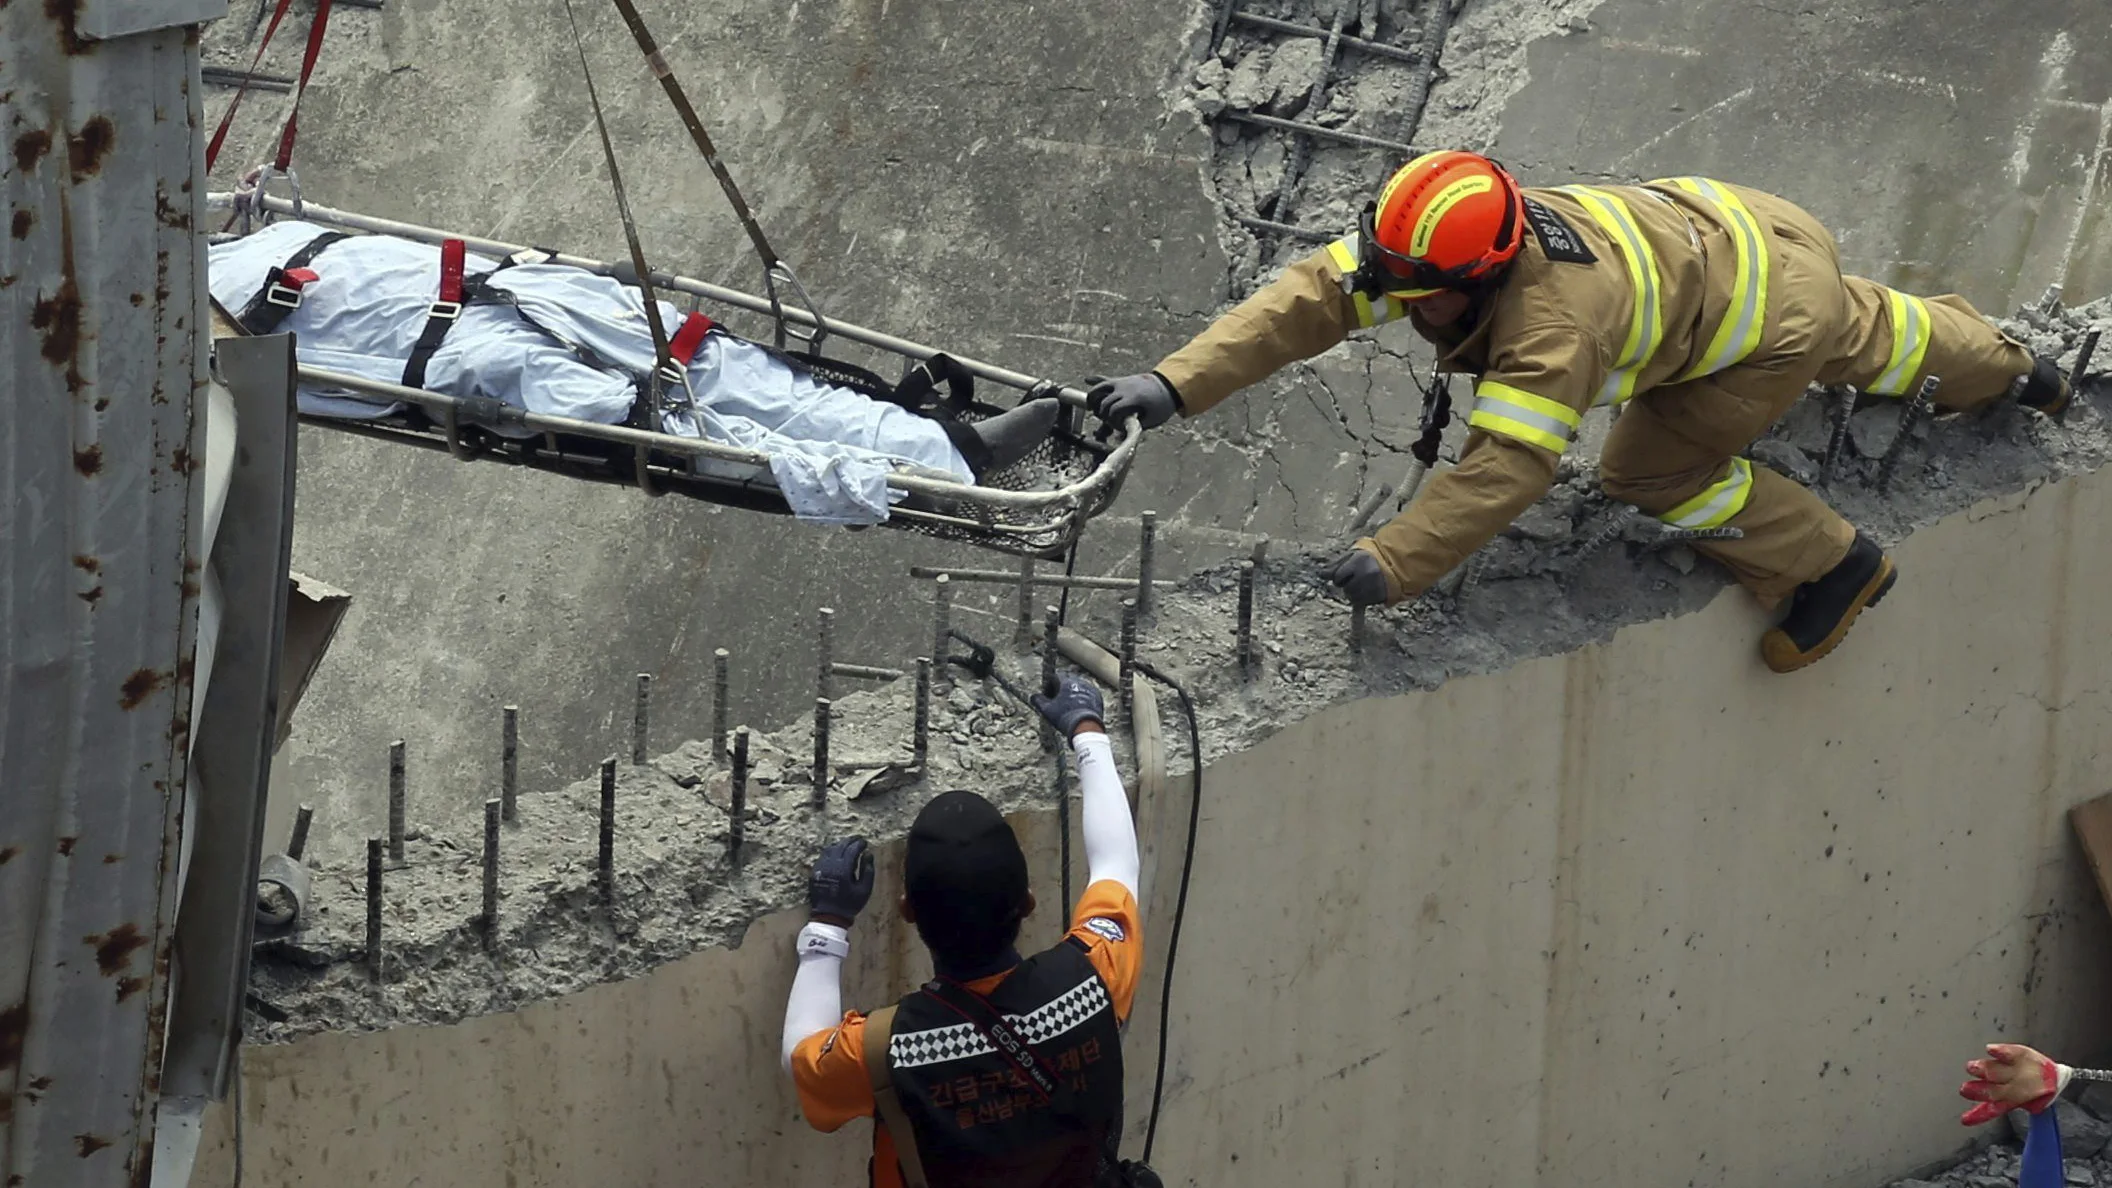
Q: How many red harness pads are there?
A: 3